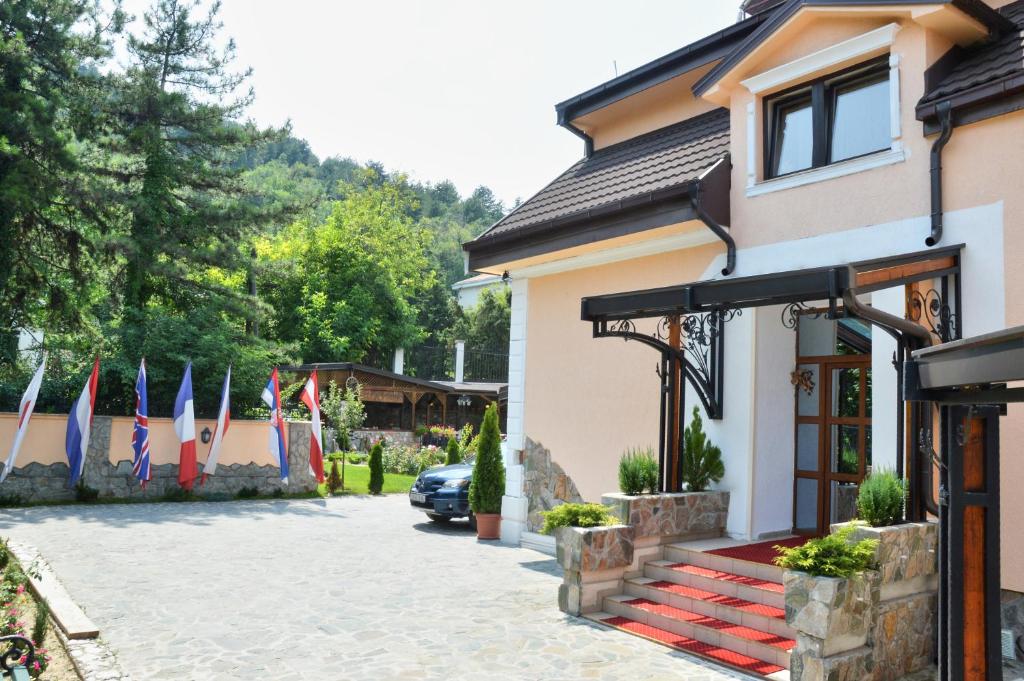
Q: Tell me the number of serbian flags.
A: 1